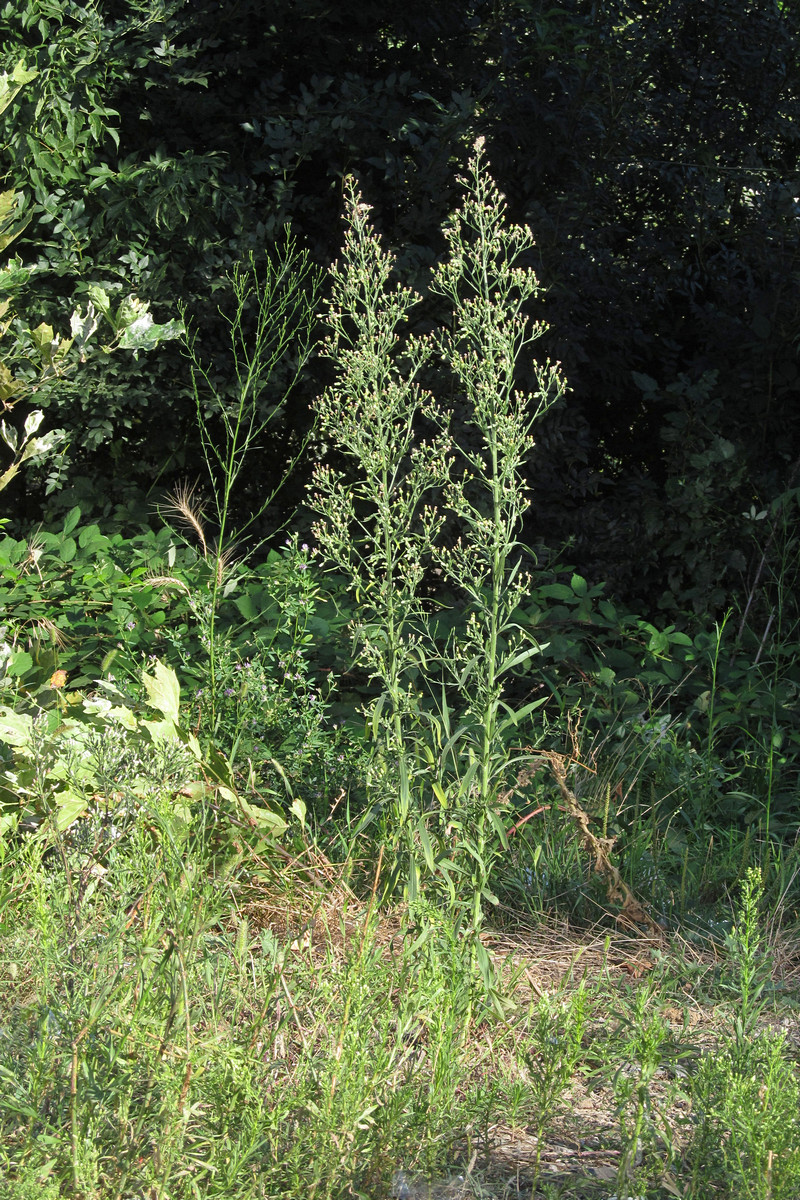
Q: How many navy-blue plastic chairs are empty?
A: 0